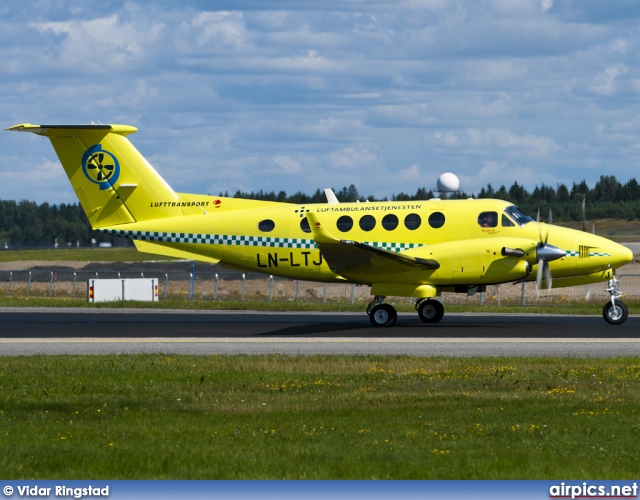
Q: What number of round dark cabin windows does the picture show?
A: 7